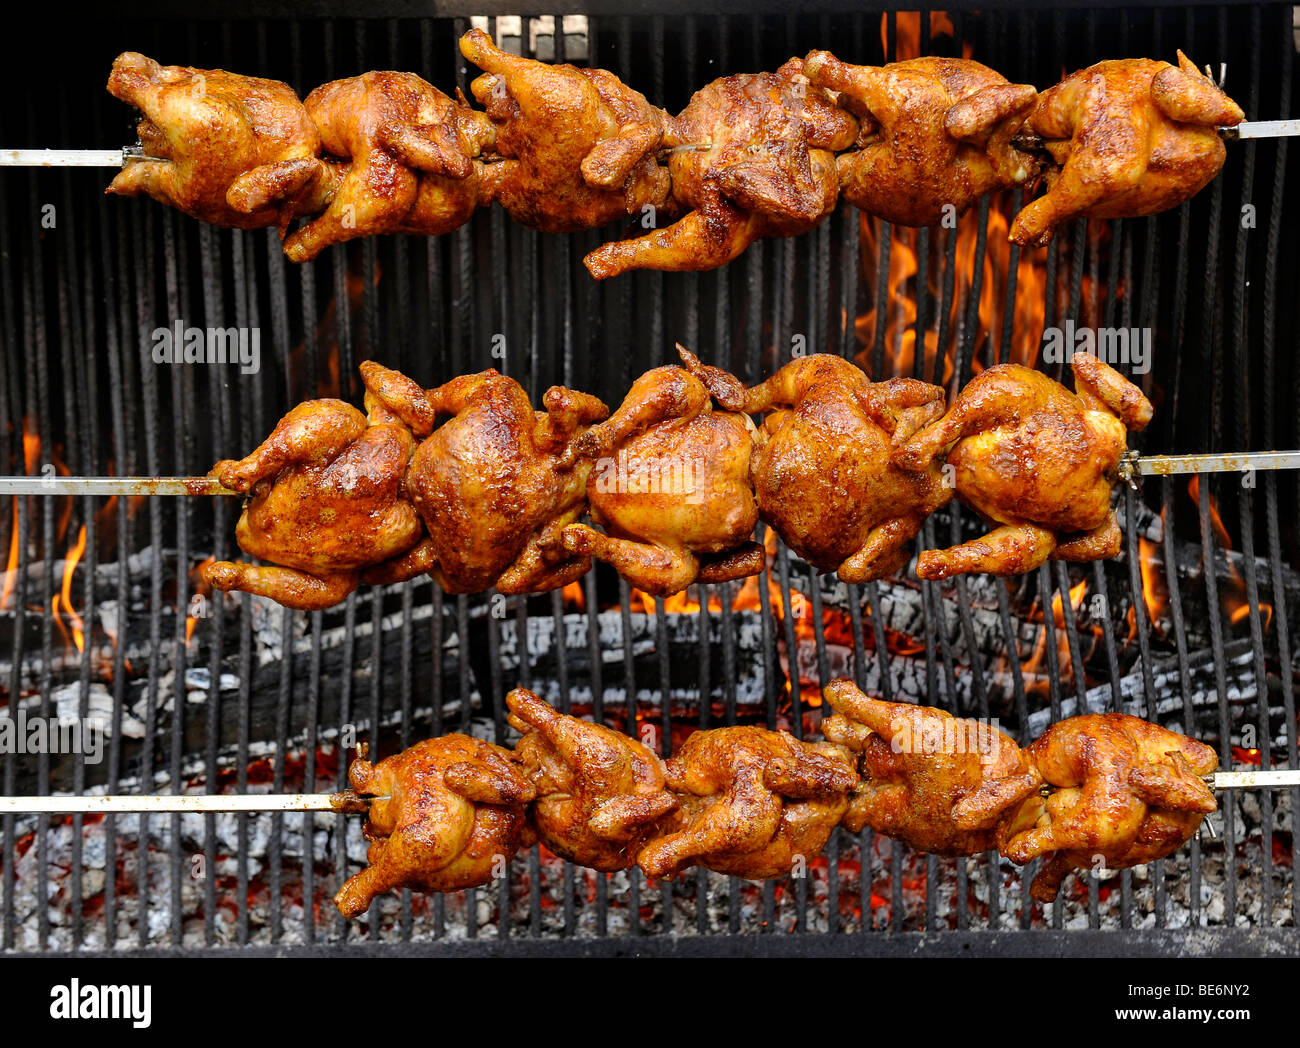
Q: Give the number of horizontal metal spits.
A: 3